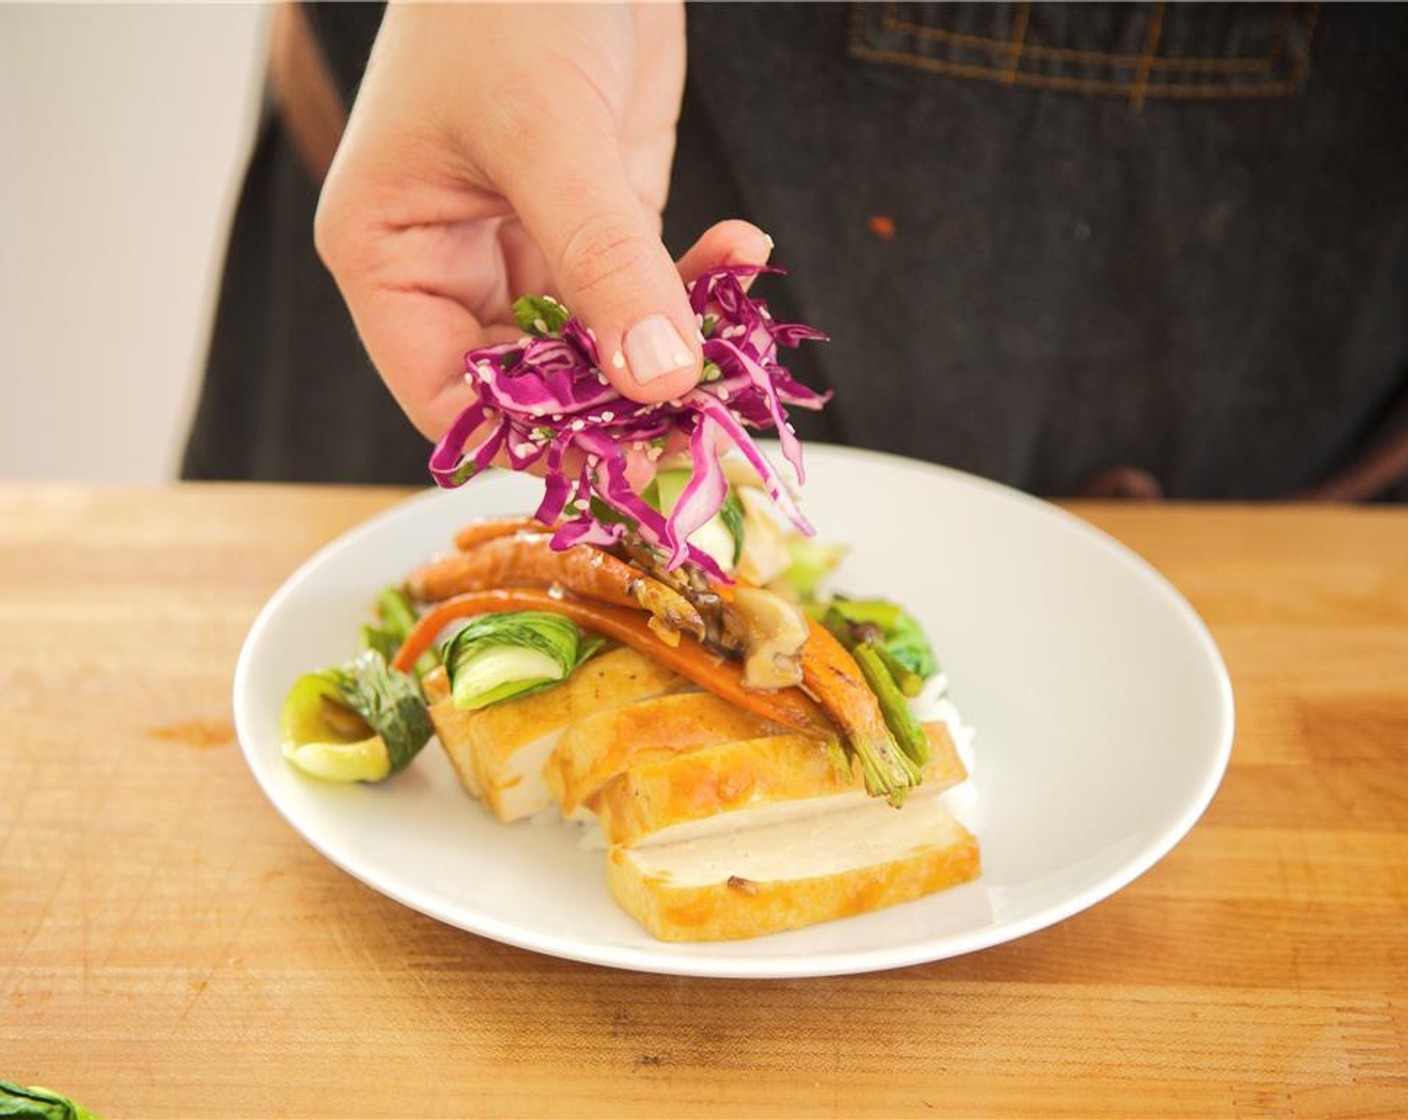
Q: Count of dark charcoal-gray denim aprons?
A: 1